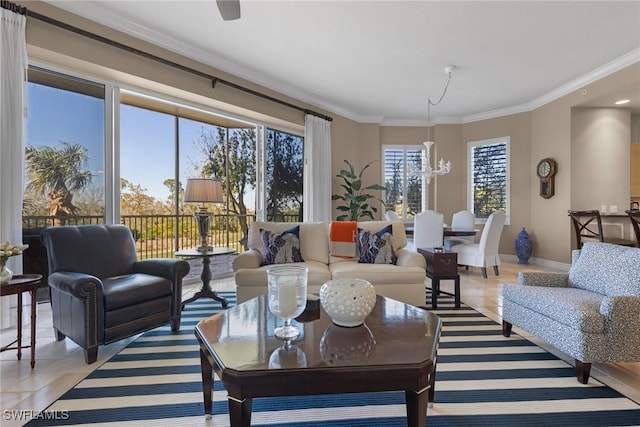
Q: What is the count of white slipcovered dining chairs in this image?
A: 4